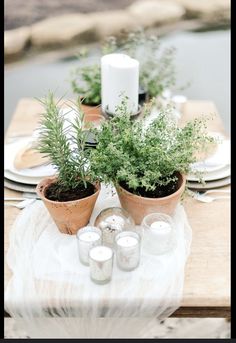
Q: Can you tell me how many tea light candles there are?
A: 5